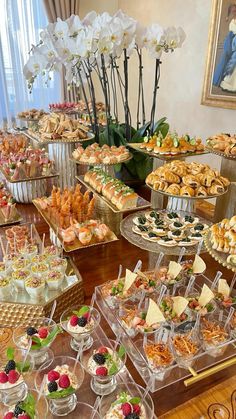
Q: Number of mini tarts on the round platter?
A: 14